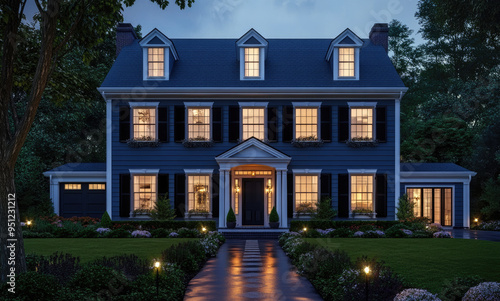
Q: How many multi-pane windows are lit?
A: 12